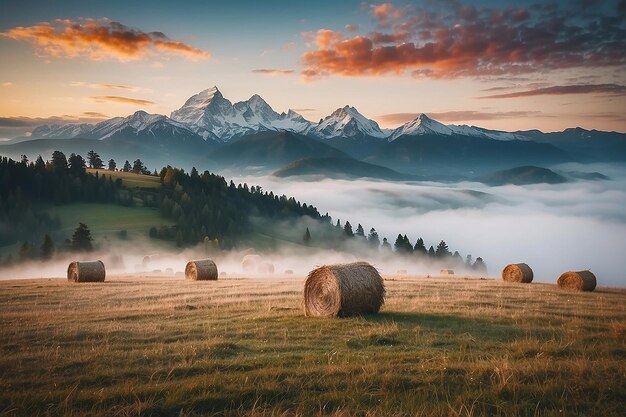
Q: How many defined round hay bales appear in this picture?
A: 5